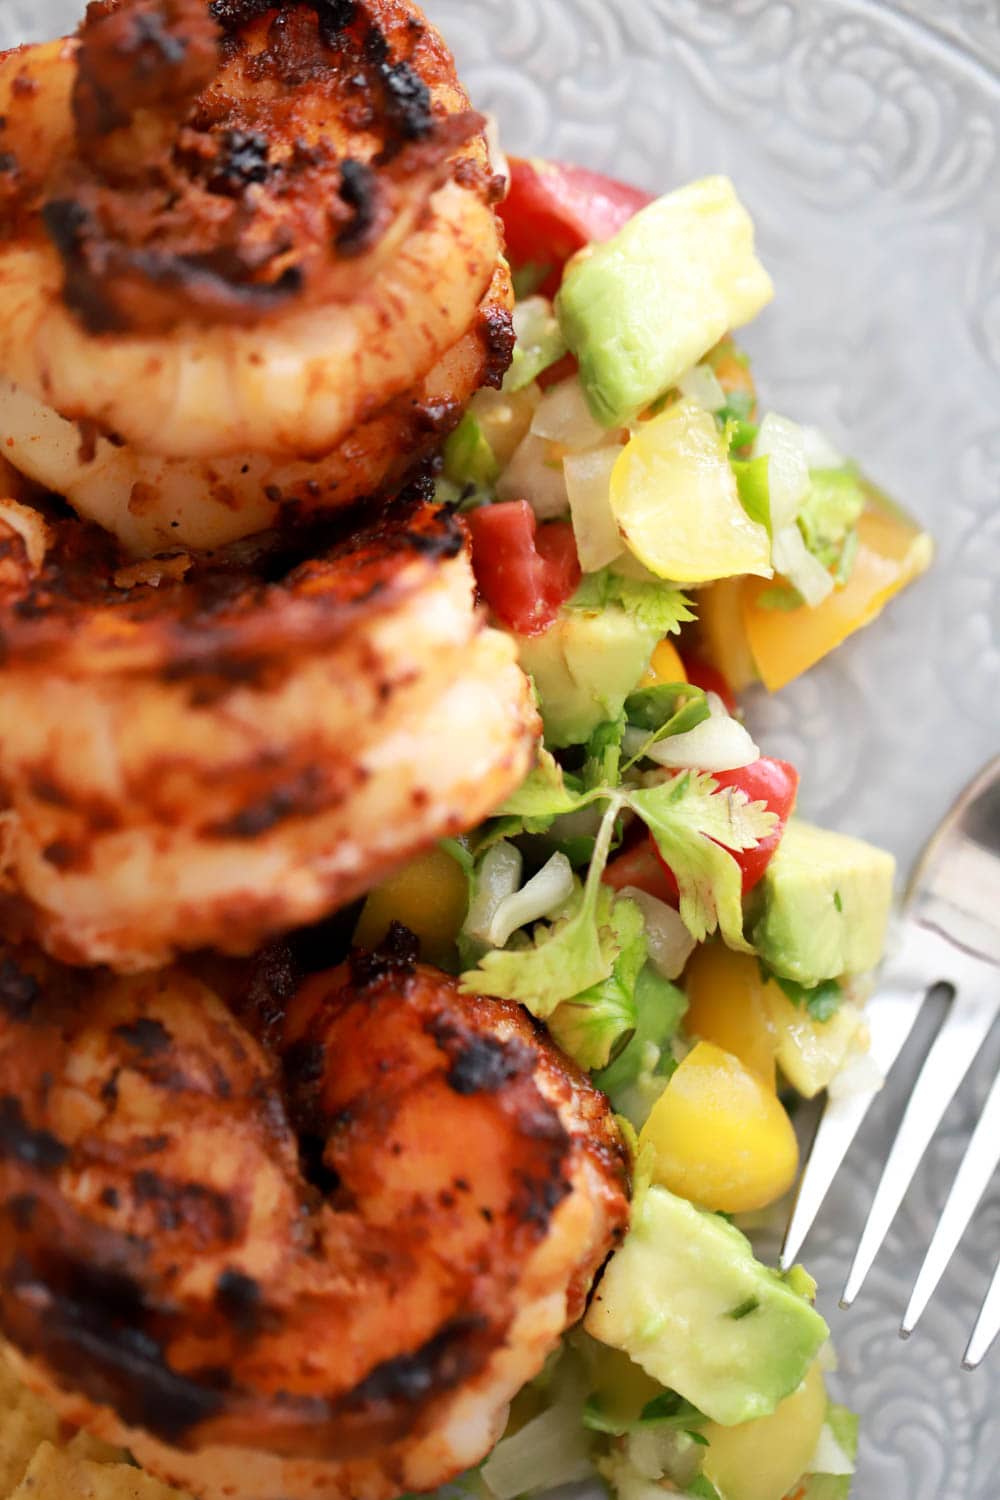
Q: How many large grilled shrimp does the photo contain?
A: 3